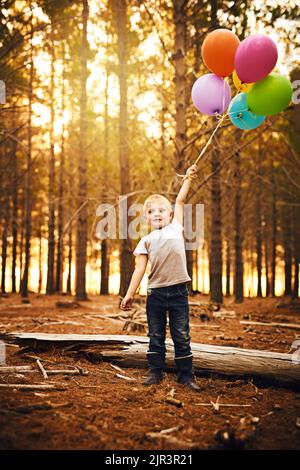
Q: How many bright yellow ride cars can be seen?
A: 0